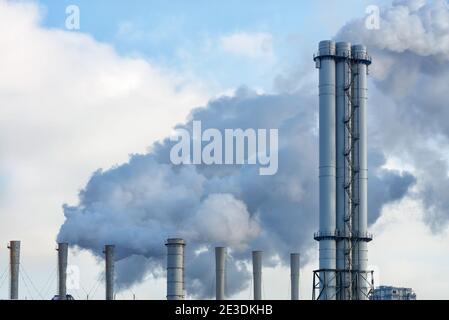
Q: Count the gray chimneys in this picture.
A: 10